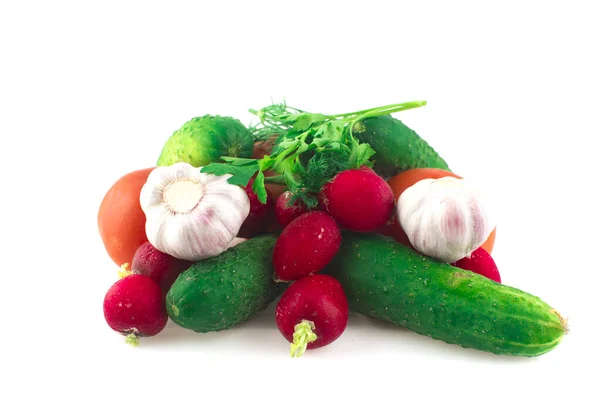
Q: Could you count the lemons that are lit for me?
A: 0